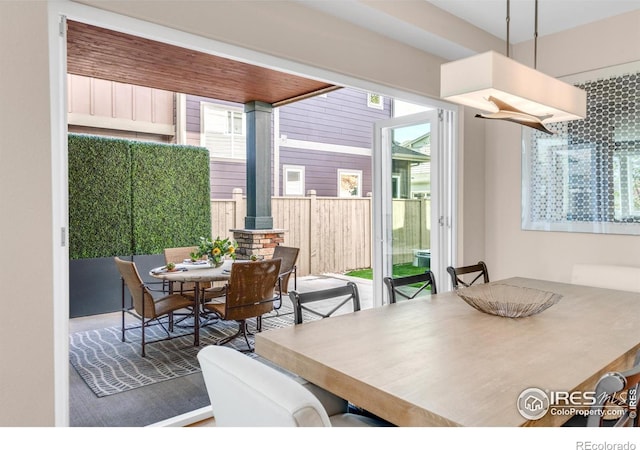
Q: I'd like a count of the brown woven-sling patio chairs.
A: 4